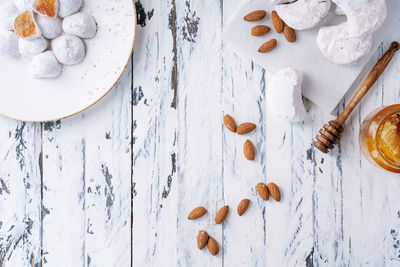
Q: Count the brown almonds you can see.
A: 15